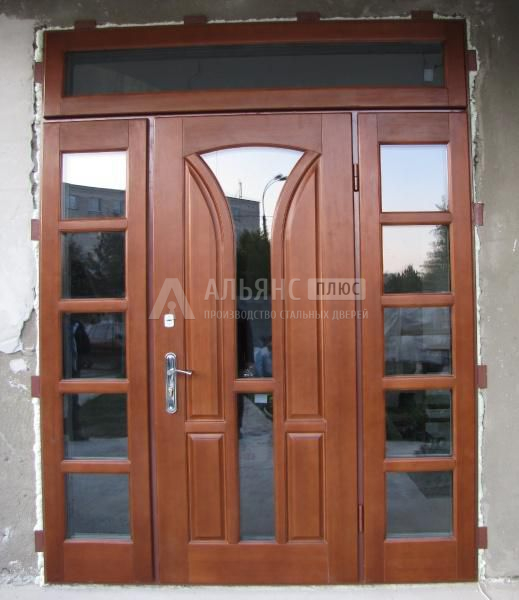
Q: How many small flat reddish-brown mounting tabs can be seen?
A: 12